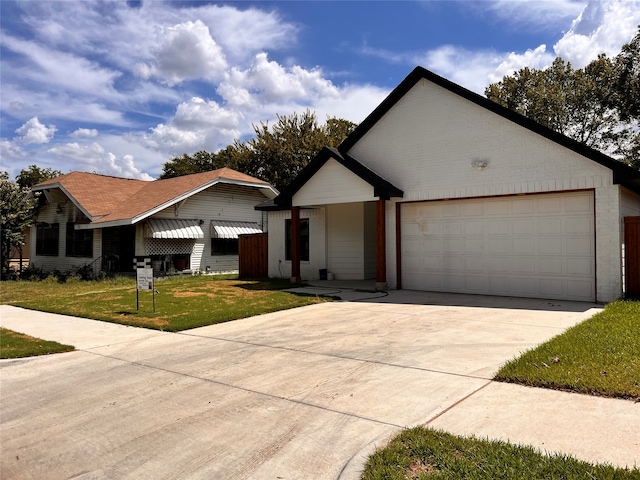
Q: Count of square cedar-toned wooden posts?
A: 2